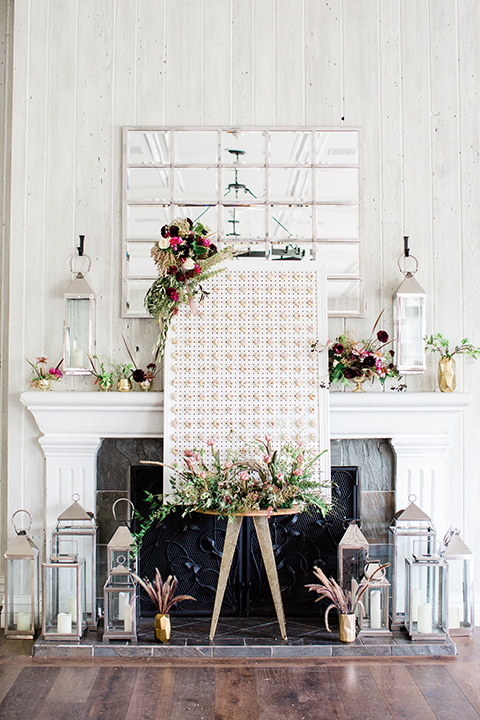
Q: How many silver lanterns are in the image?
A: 12